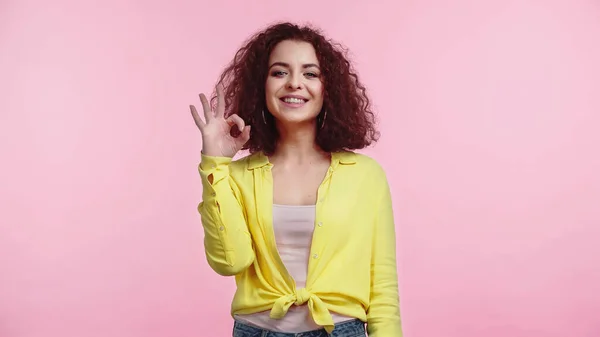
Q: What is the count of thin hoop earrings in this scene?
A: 2